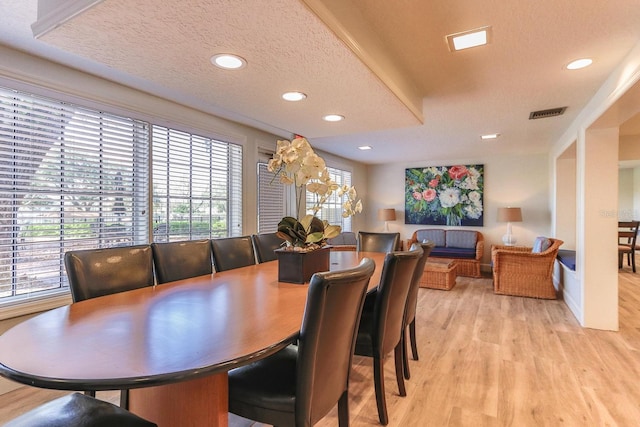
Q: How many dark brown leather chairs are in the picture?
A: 9